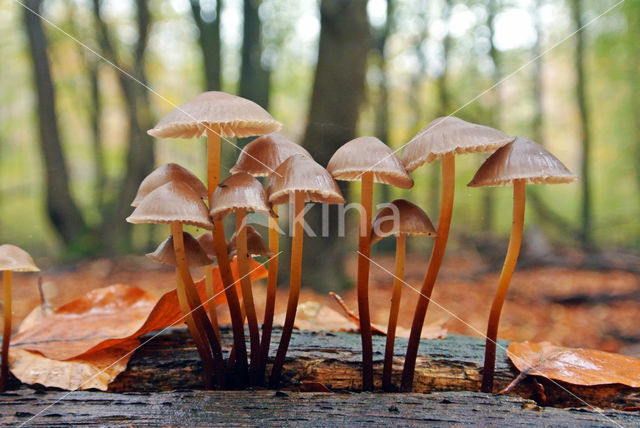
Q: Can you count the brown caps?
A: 14